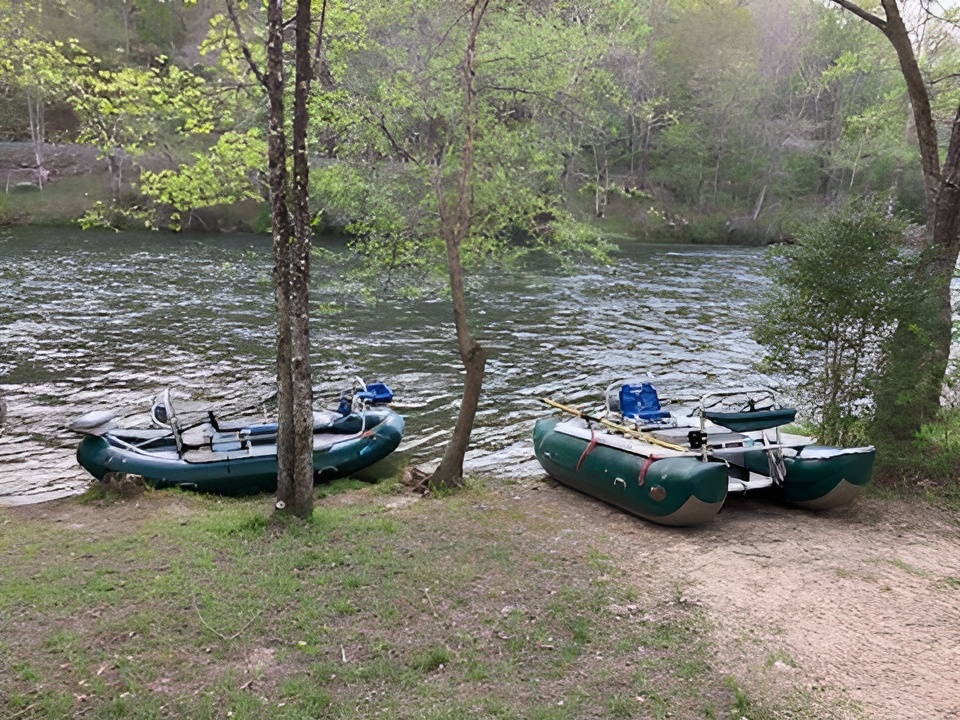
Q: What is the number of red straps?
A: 2